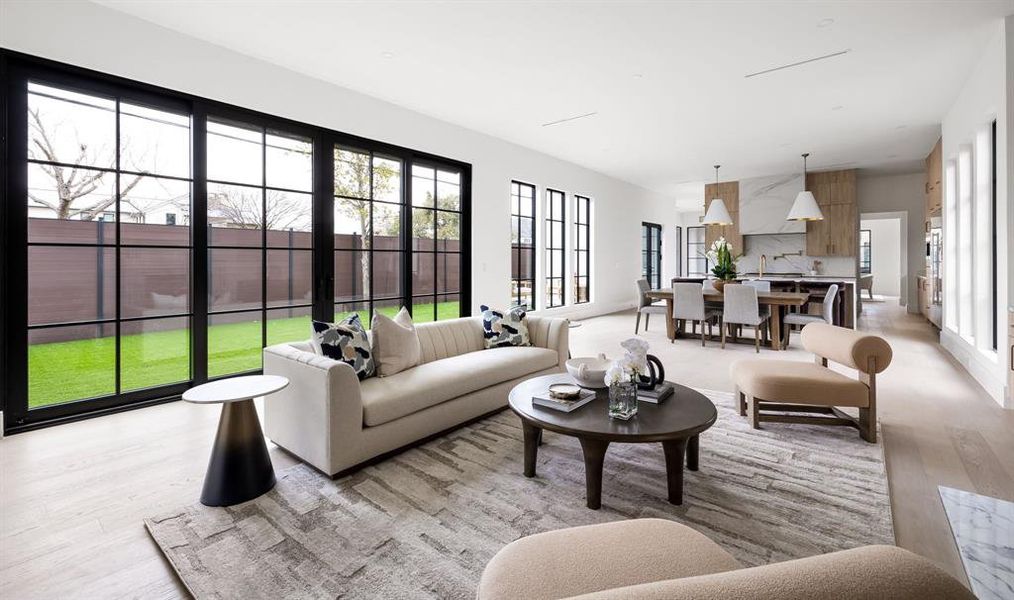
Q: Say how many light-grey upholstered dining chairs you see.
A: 6